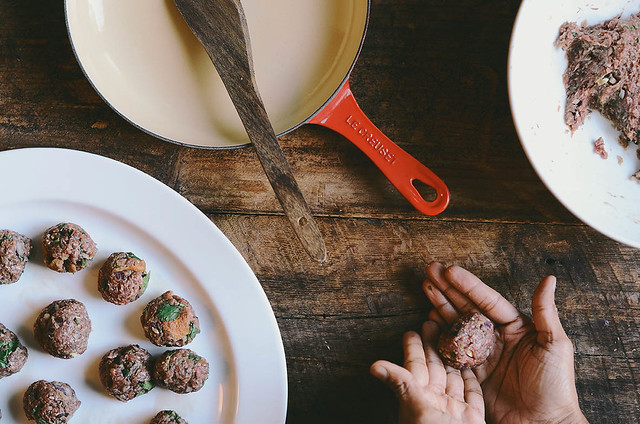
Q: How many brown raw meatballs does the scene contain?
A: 11